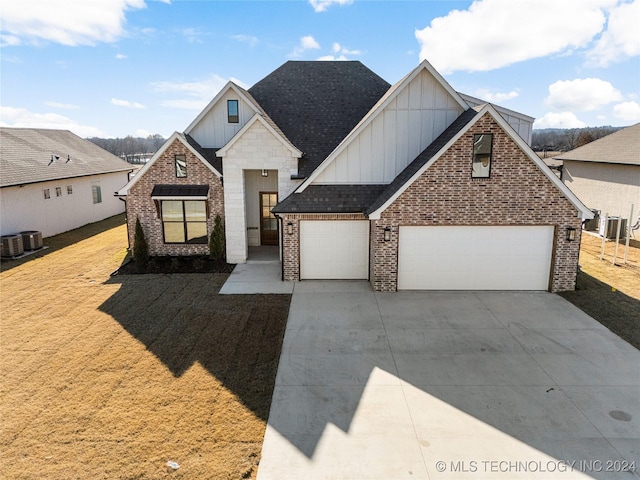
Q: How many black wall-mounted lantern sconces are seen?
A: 3